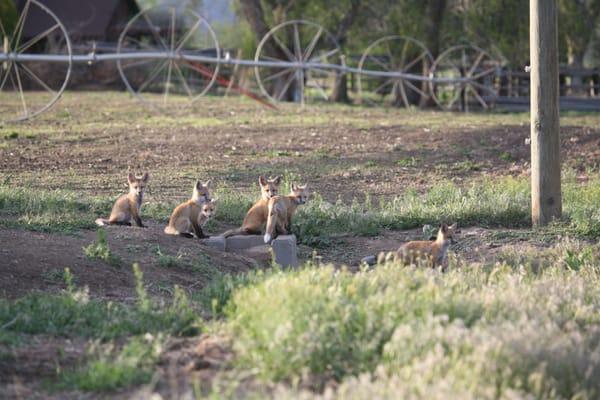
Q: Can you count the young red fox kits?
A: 6